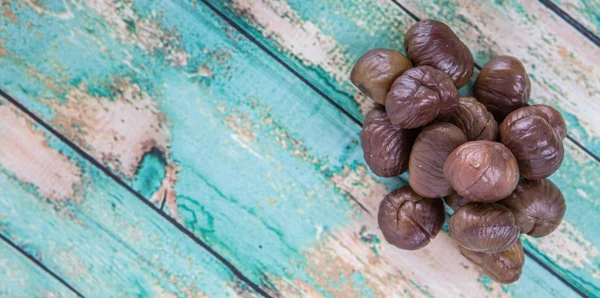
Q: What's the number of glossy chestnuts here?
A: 14